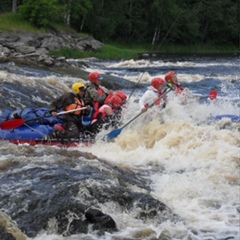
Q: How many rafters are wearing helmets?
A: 6